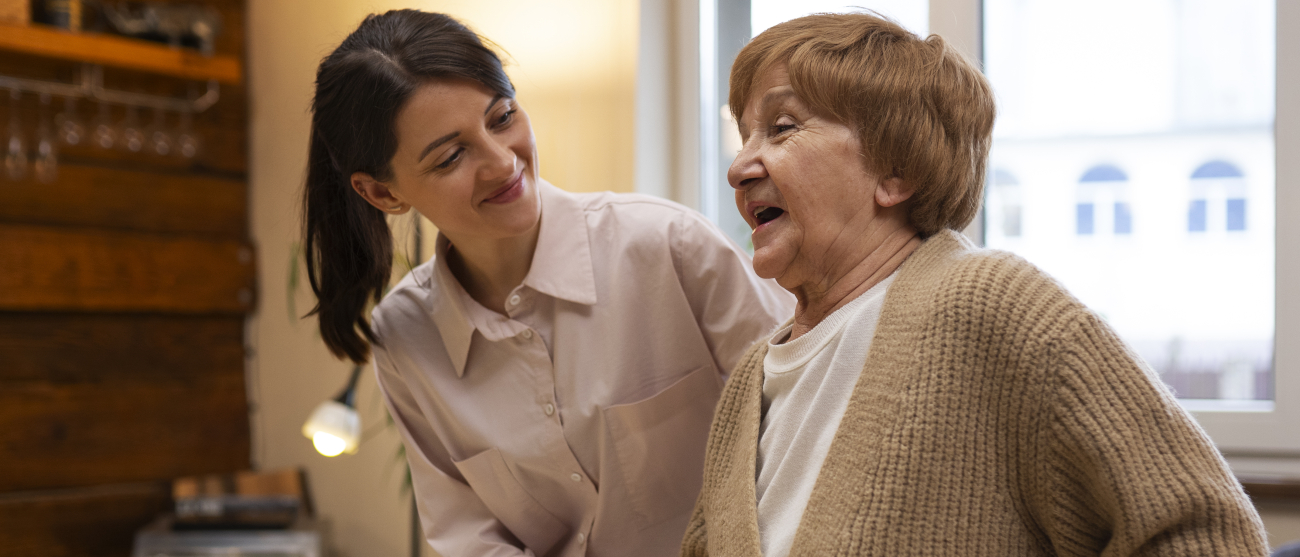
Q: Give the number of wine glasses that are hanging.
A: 7